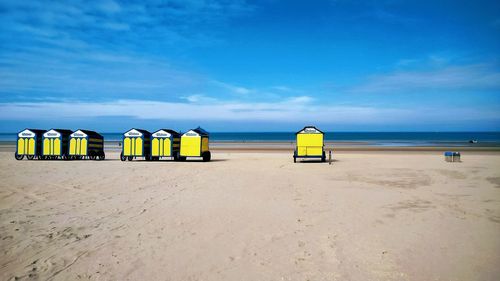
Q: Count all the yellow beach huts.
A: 7